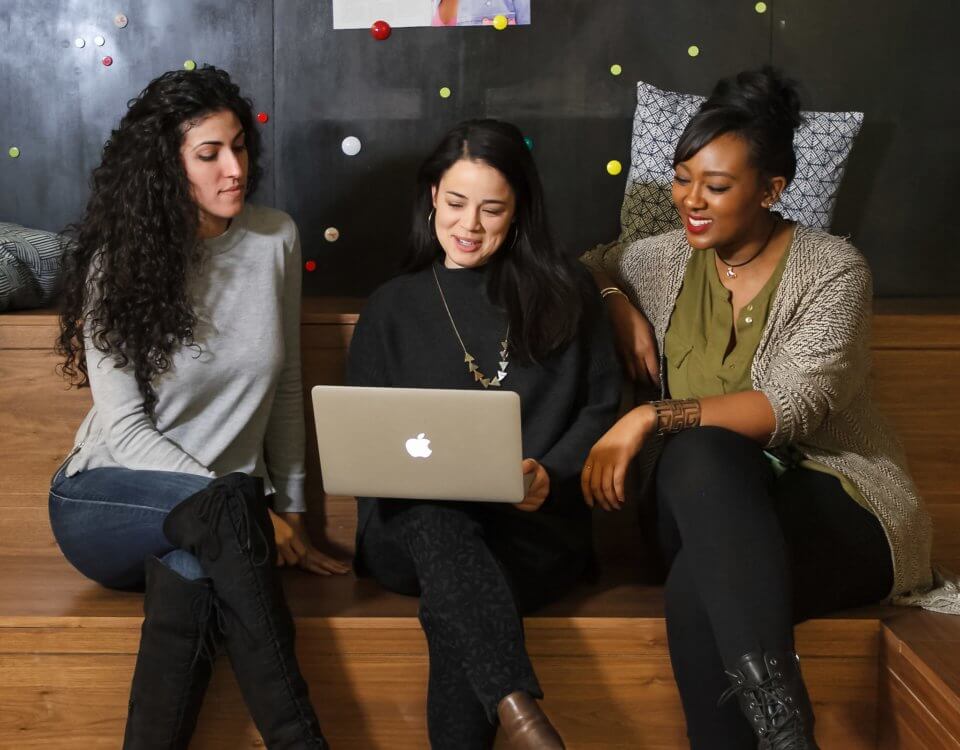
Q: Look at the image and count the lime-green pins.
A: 6